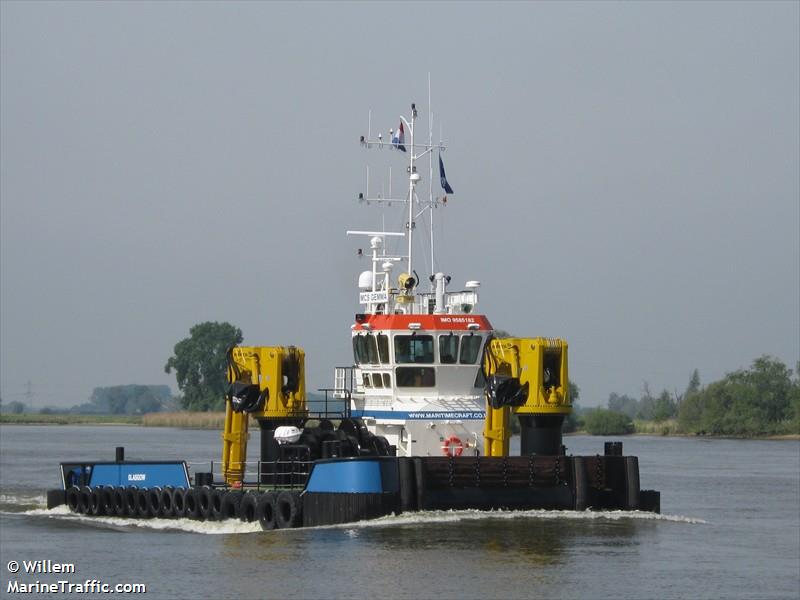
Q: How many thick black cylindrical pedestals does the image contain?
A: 2